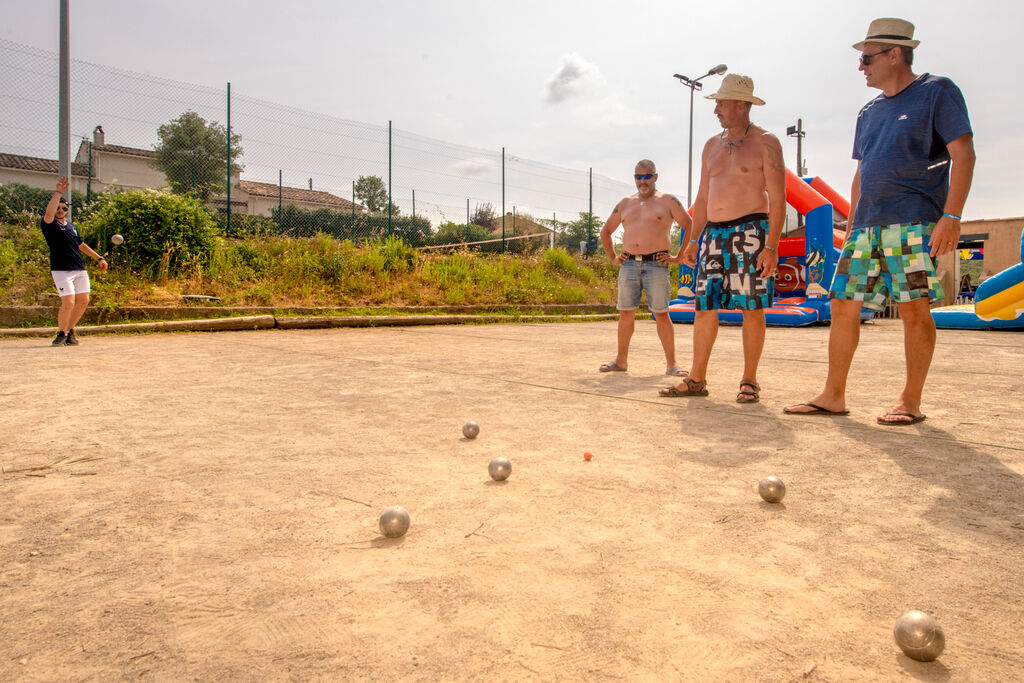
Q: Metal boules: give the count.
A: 6